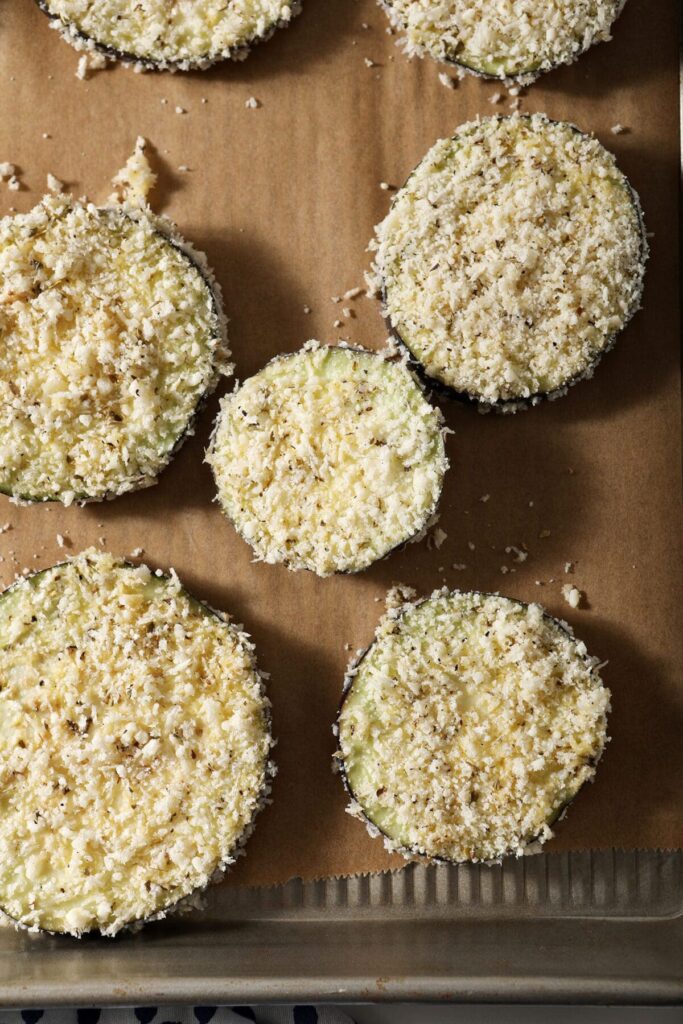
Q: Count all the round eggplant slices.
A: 7